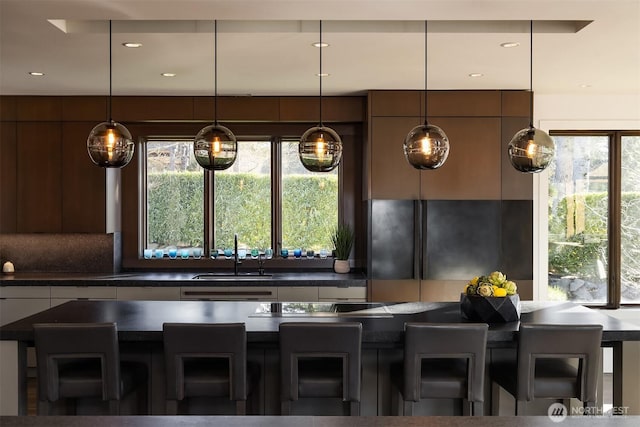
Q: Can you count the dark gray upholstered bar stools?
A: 5